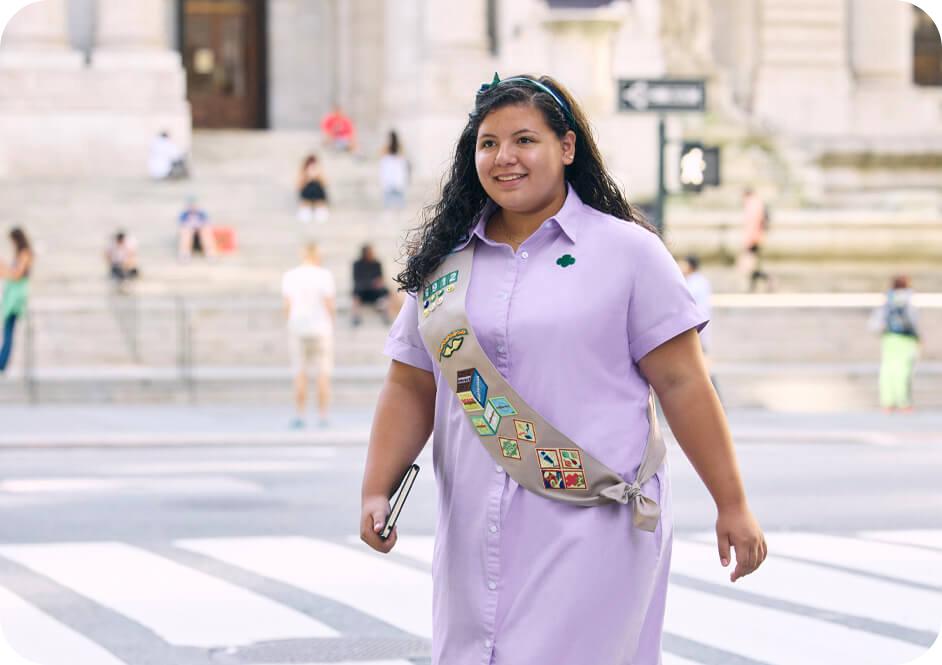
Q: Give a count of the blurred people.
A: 12